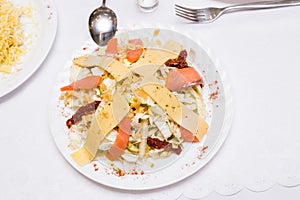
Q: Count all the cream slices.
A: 4